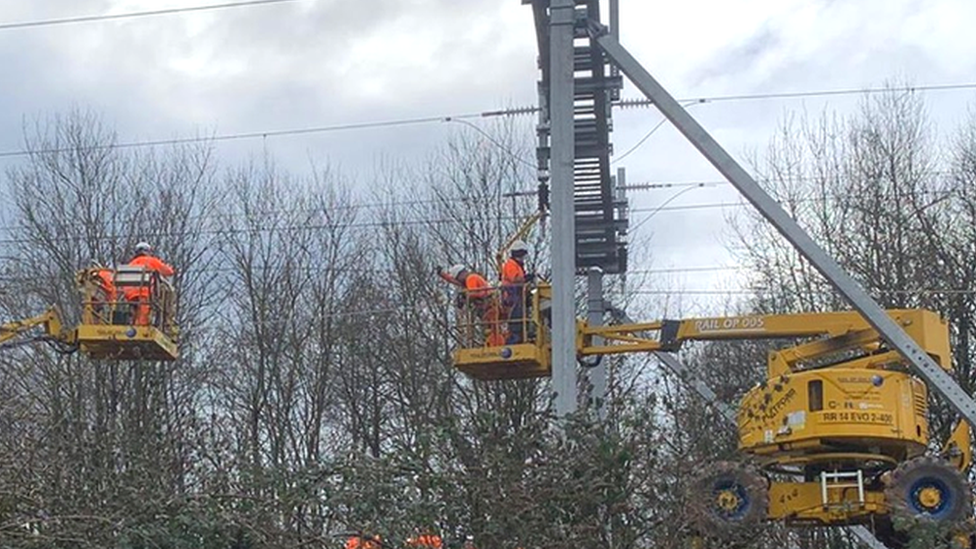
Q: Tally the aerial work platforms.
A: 2